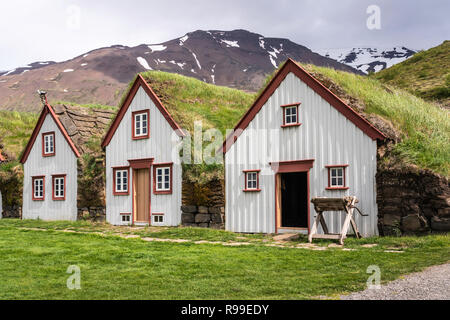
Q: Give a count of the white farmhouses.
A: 3